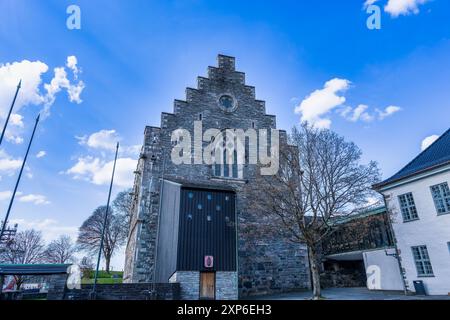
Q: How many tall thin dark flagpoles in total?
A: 3